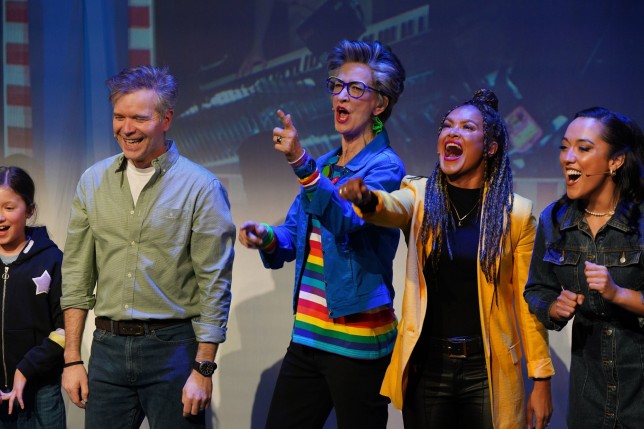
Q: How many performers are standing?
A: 5